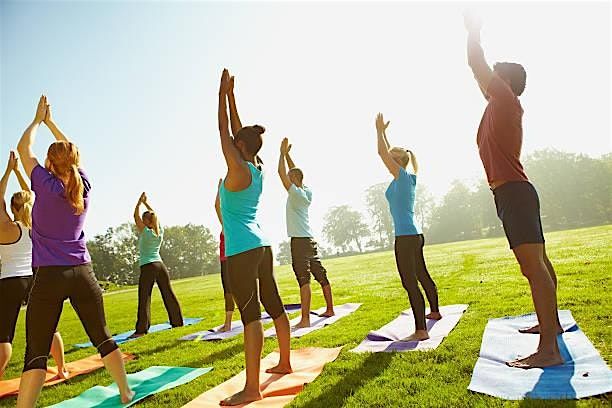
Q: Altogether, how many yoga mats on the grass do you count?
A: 8